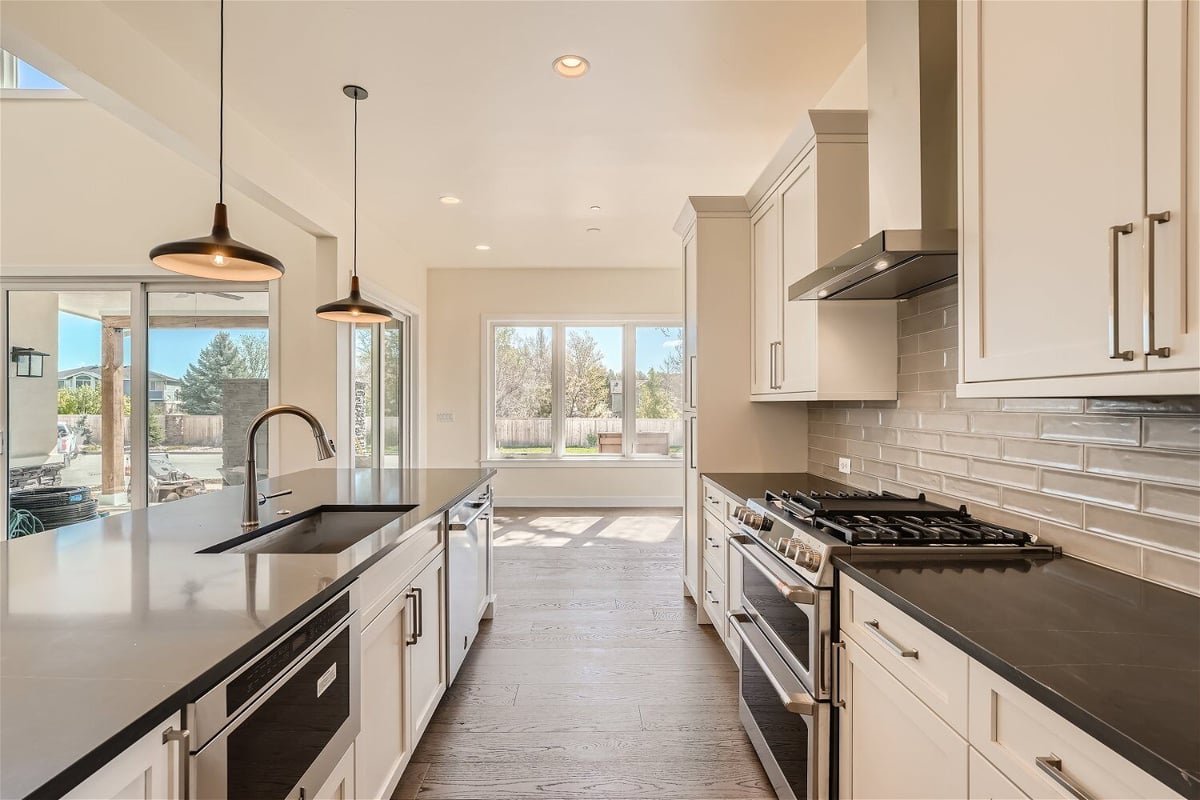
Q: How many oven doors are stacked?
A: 2